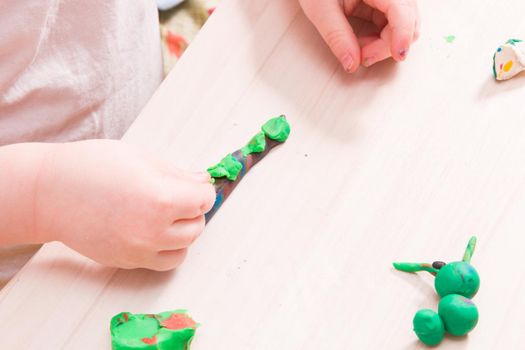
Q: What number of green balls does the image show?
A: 3